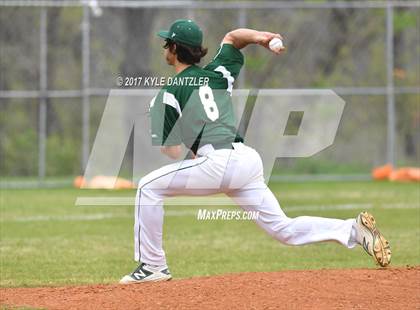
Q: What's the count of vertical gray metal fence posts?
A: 4